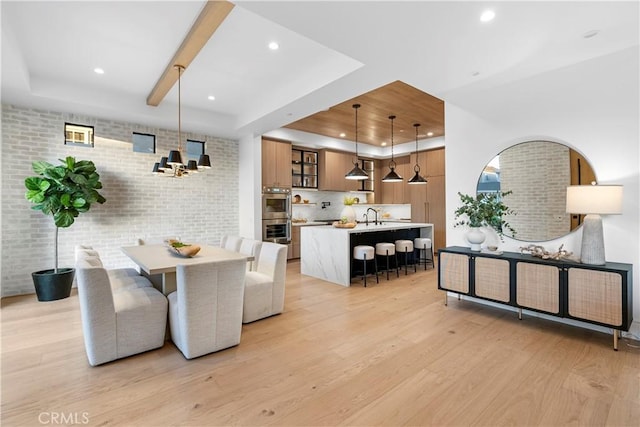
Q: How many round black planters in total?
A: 1